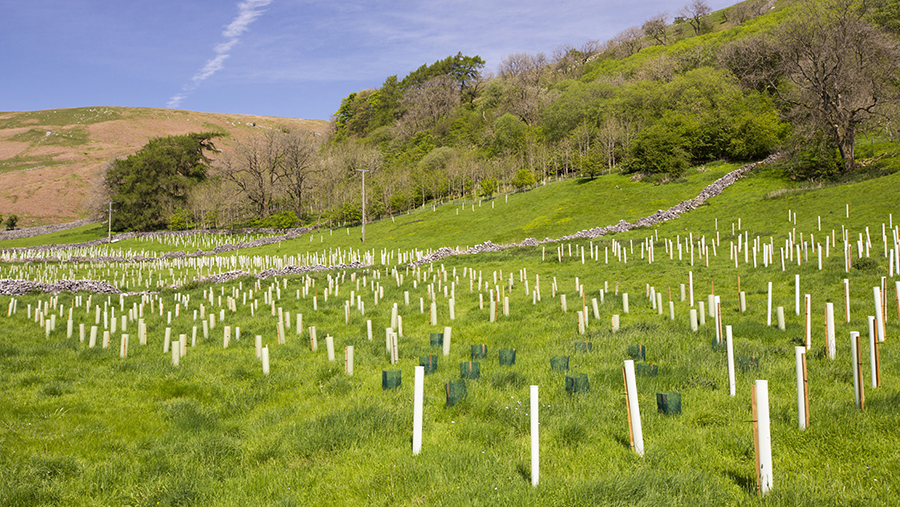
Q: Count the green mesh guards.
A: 15